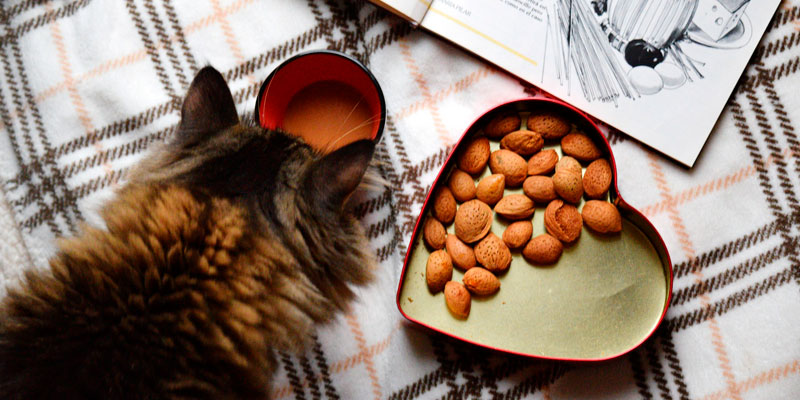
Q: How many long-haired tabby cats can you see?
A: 1